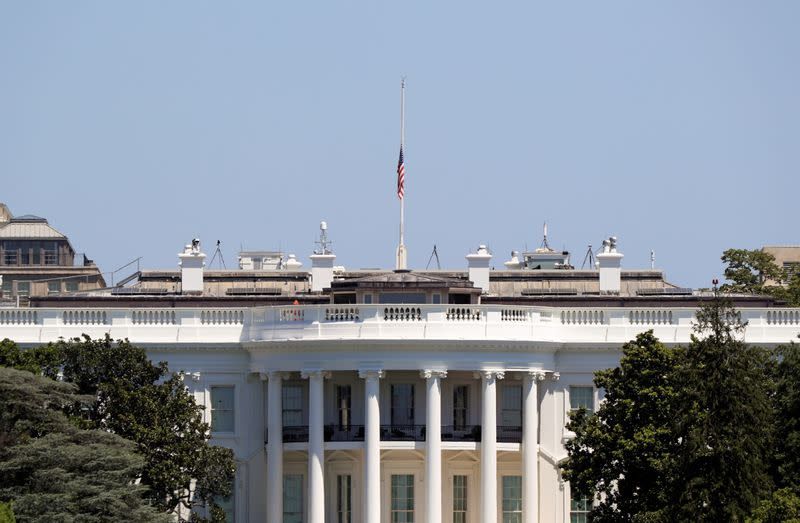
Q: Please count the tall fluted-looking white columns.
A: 6